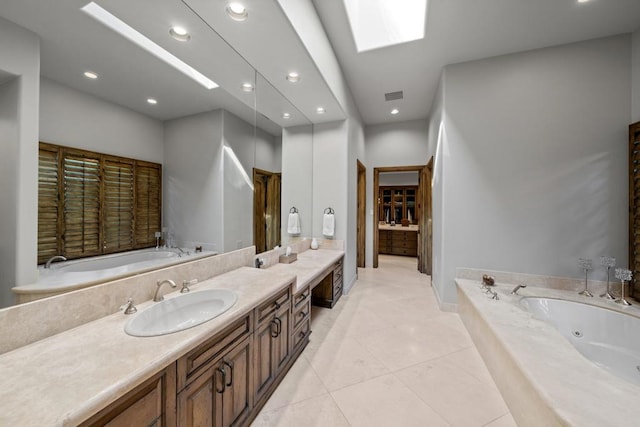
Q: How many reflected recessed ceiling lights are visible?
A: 5